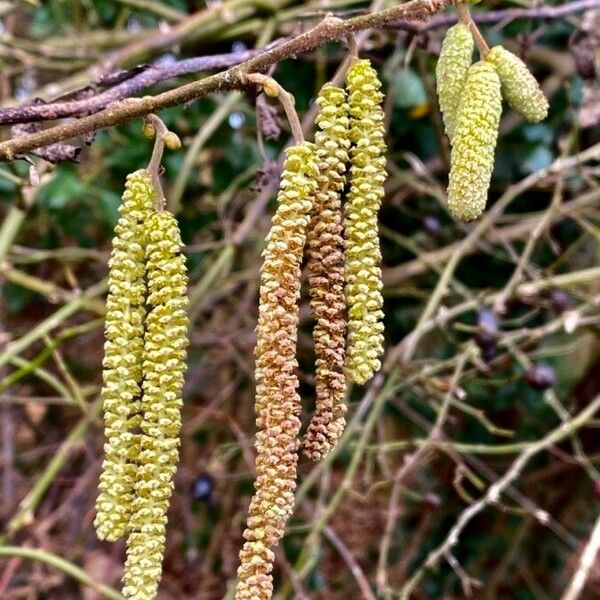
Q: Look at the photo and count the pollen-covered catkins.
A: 8